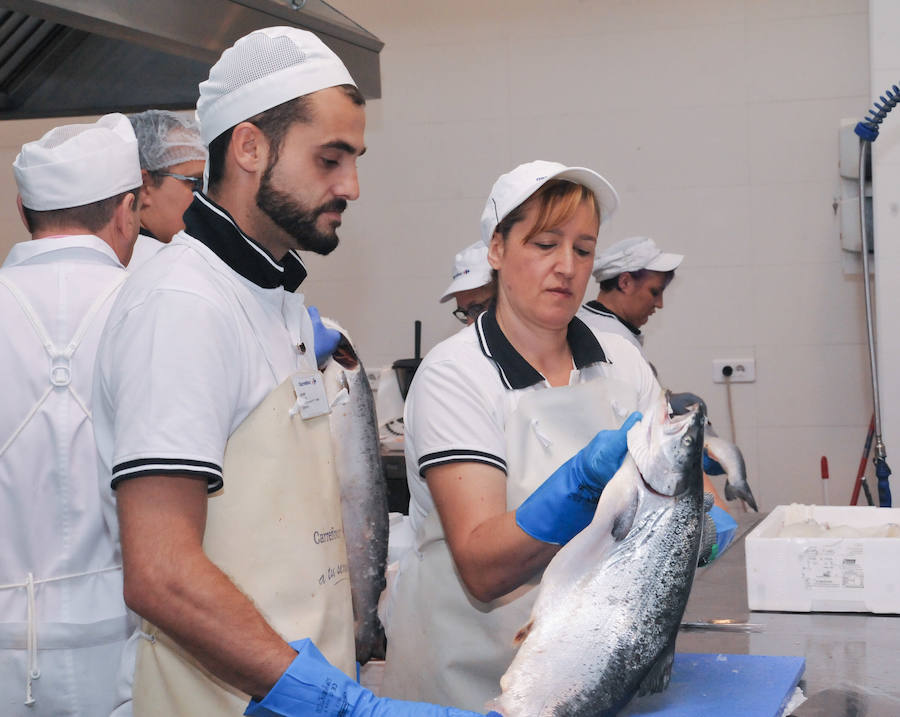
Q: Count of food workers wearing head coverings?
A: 6